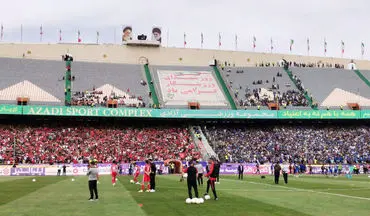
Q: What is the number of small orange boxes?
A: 5